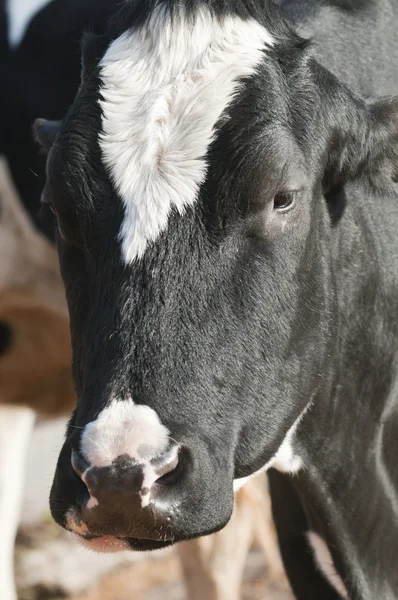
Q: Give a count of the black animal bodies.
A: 2